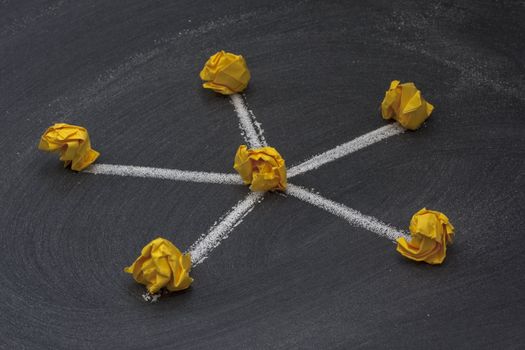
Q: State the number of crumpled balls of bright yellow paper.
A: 6